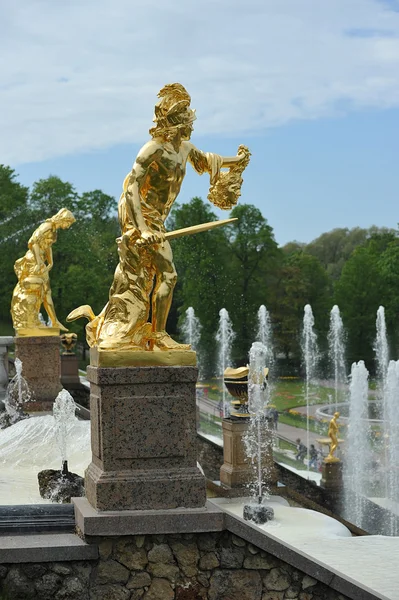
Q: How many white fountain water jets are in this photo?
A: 11